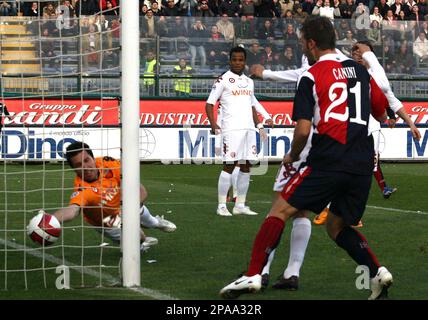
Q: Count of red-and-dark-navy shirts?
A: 1